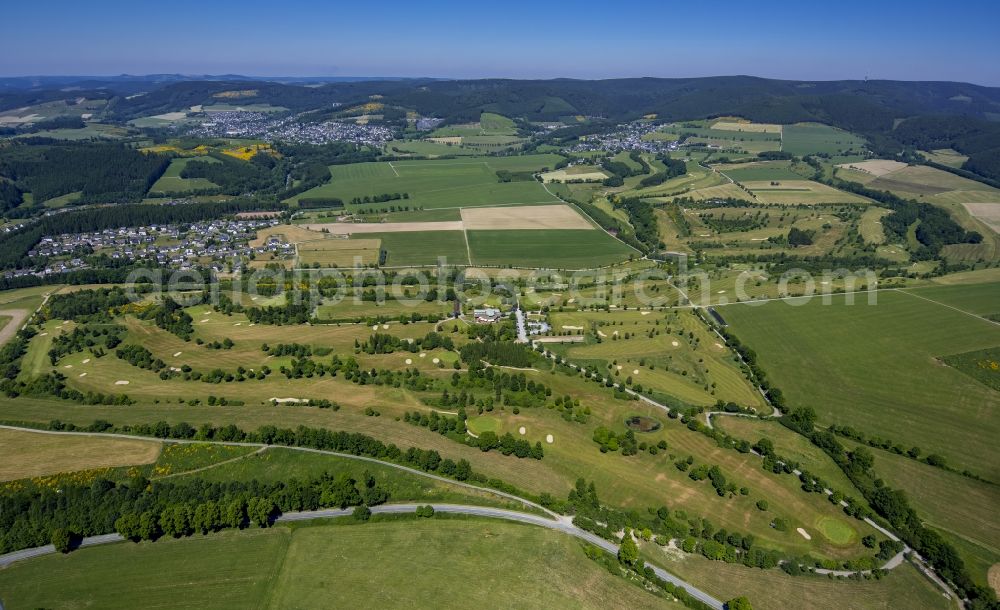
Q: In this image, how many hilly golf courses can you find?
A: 1